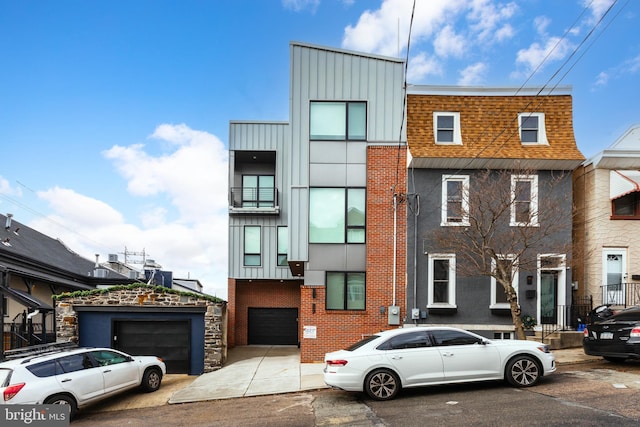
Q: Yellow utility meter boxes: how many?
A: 0